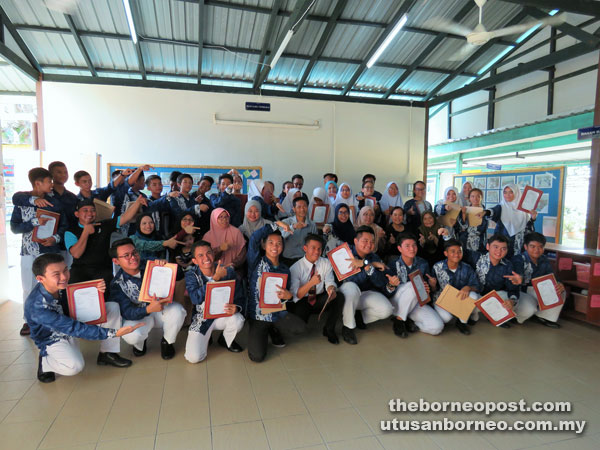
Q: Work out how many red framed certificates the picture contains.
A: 12